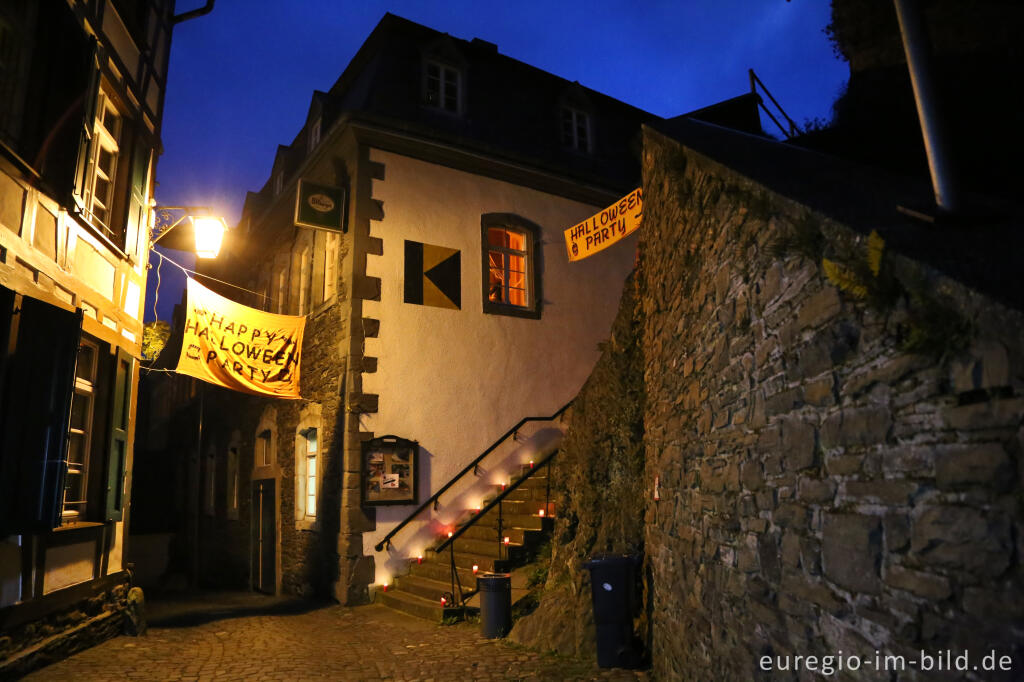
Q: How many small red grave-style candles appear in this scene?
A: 10